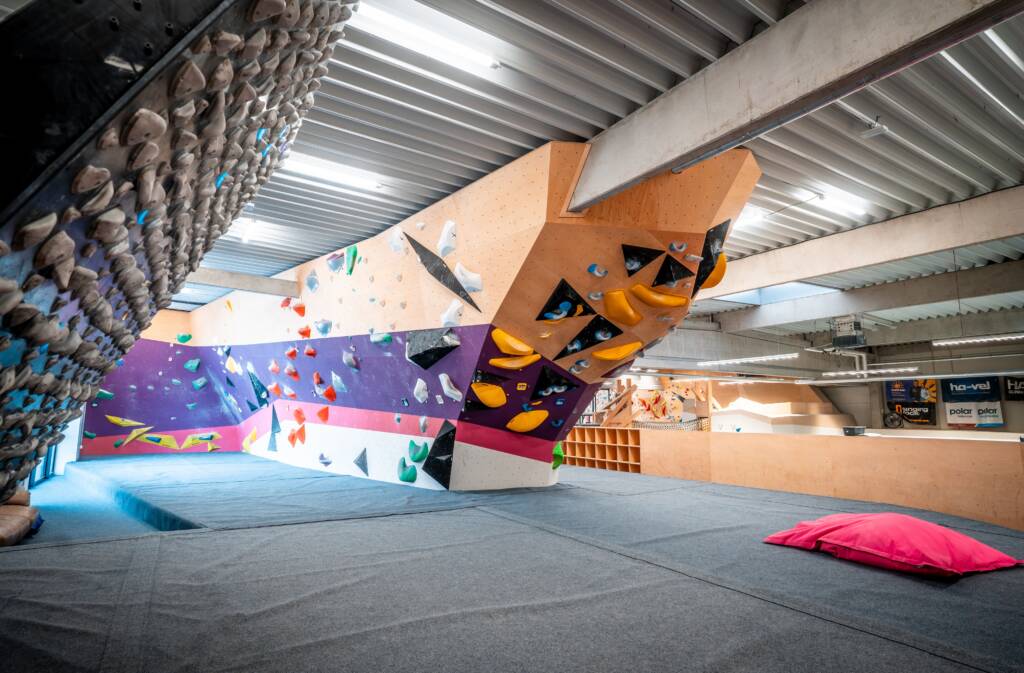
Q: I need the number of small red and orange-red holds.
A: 15